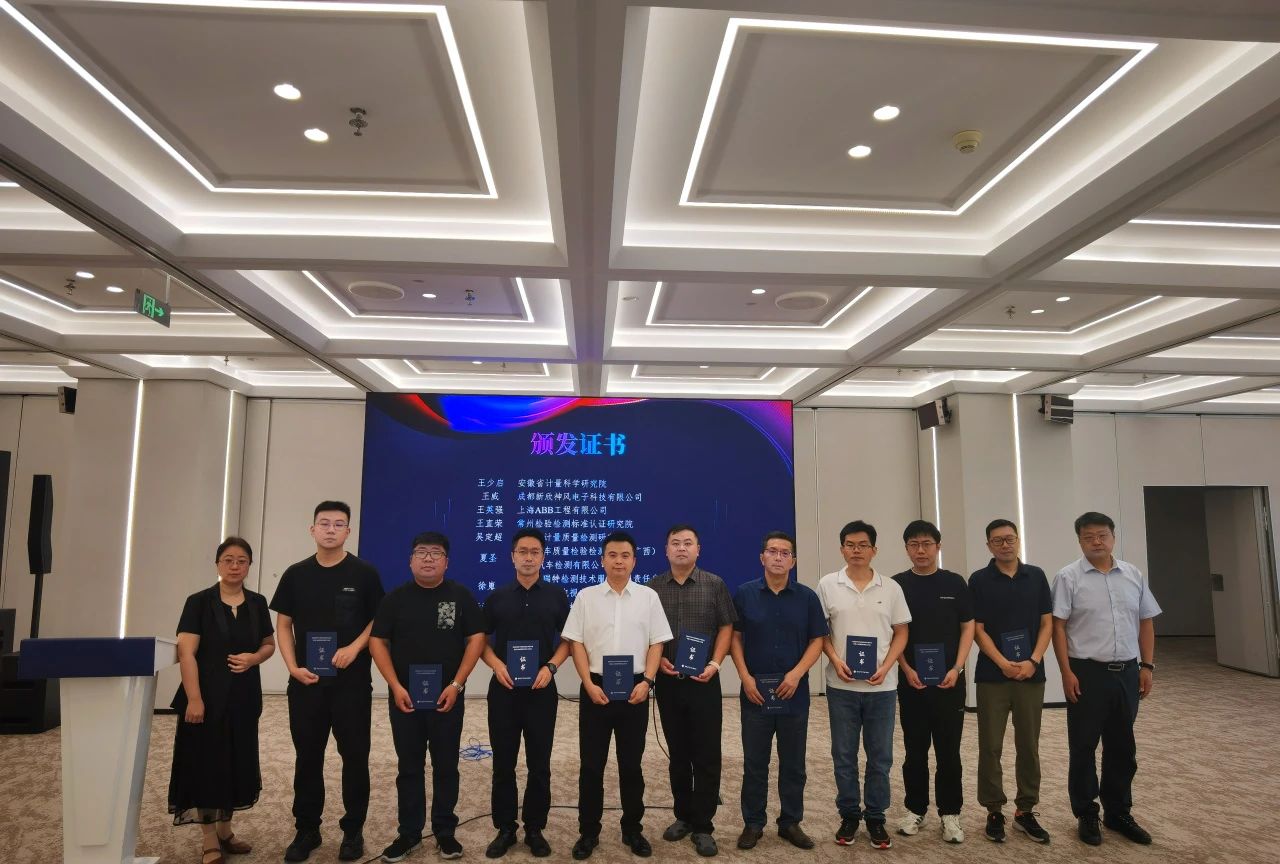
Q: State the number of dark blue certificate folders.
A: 9